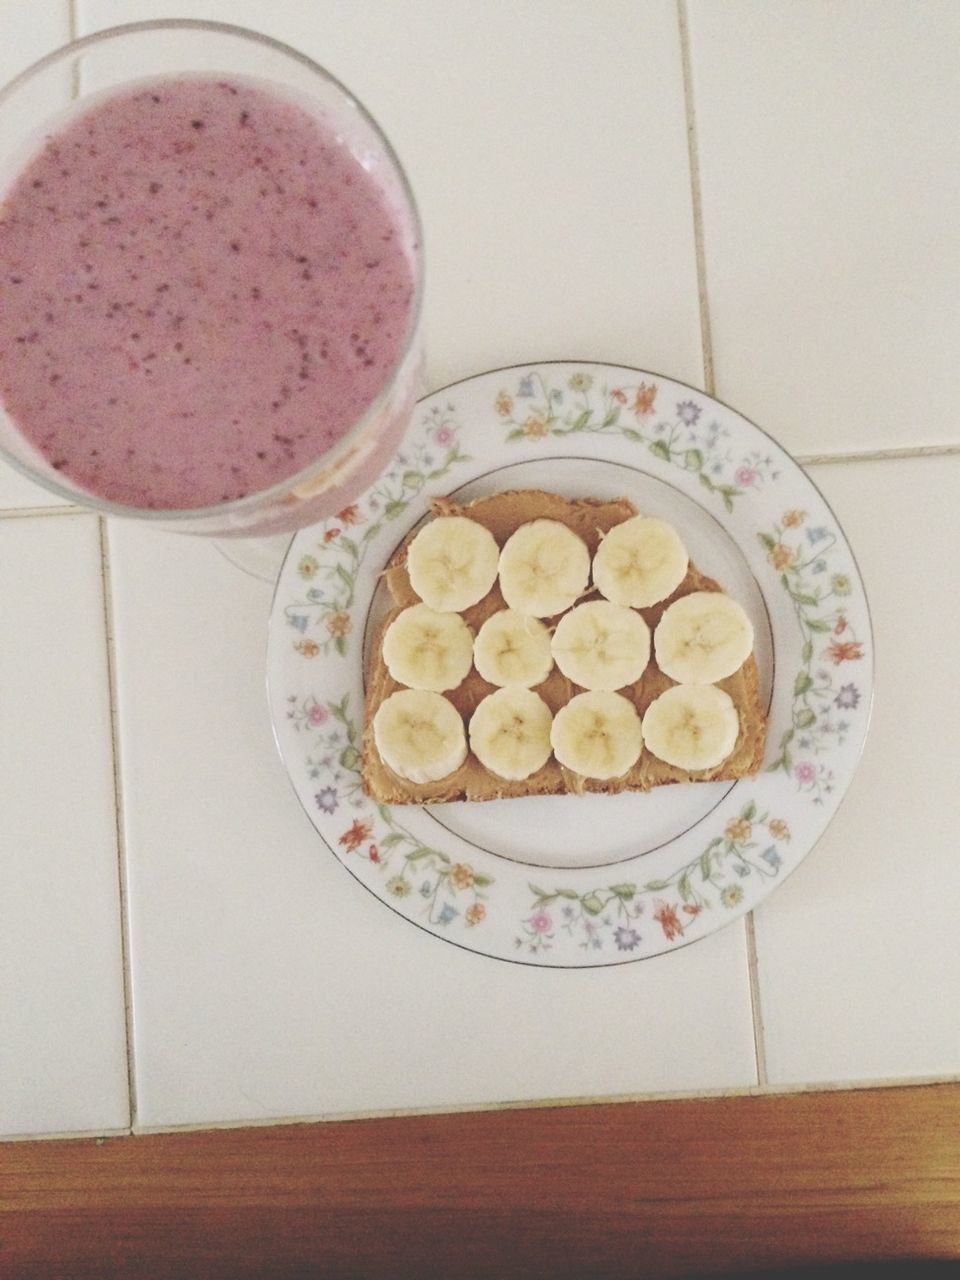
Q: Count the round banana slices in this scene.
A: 11